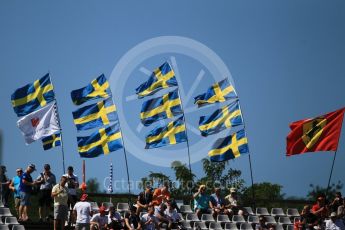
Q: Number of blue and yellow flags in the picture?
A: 11